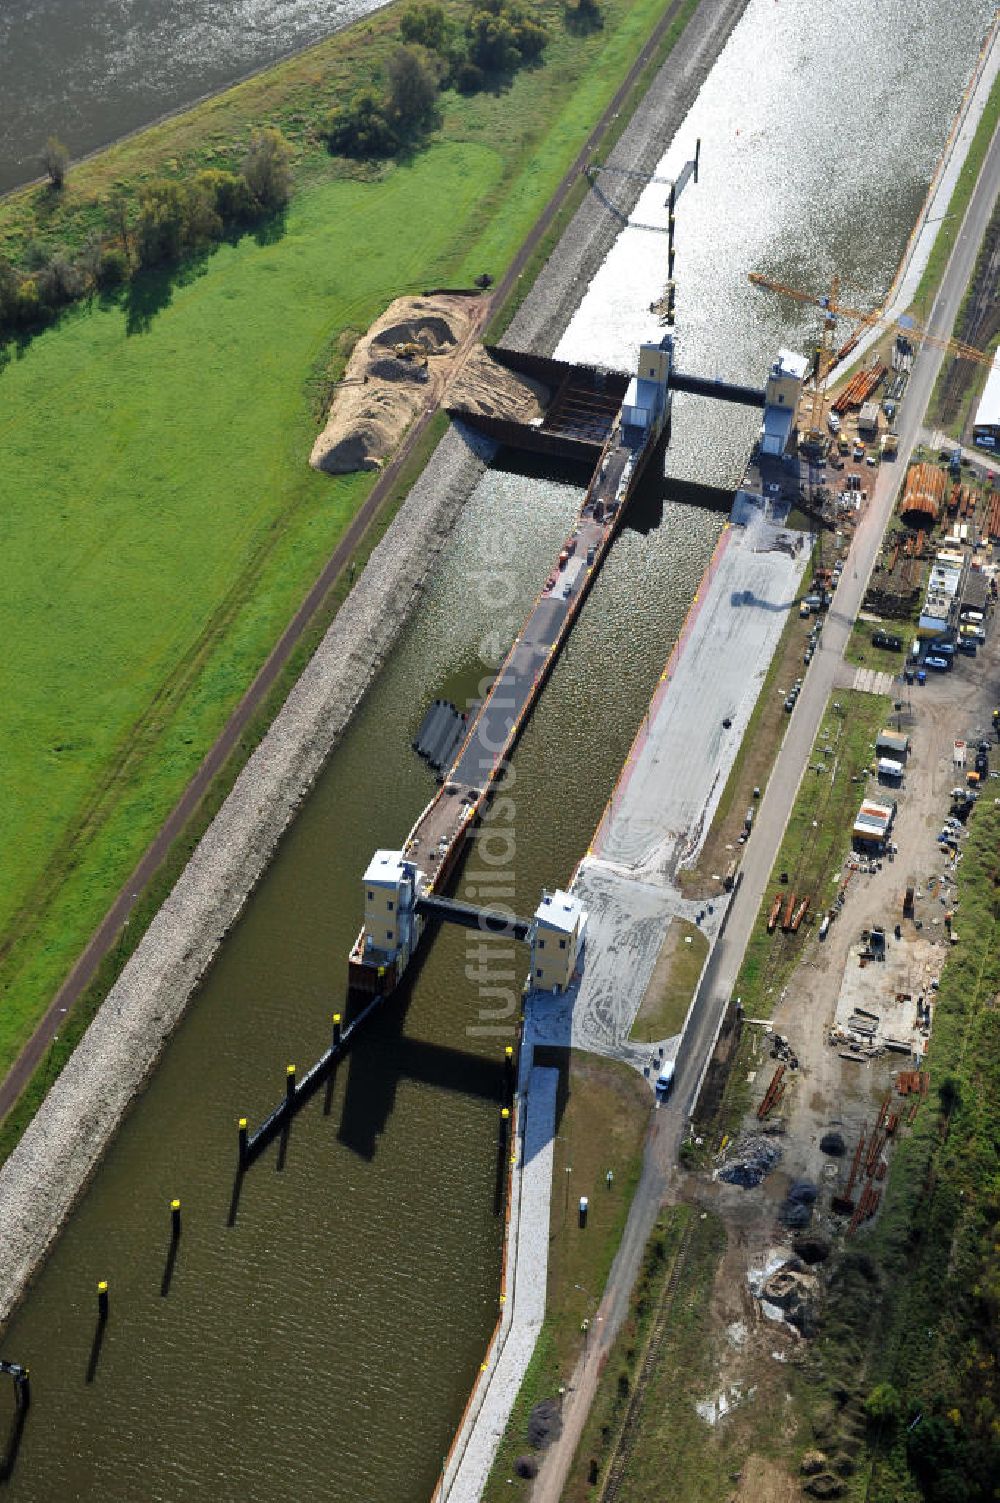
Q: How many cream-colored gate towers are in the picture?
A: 4